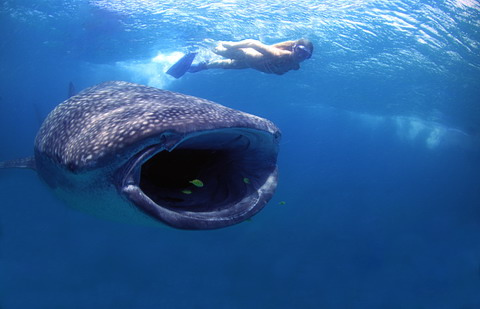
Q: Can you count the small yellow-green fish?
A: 4